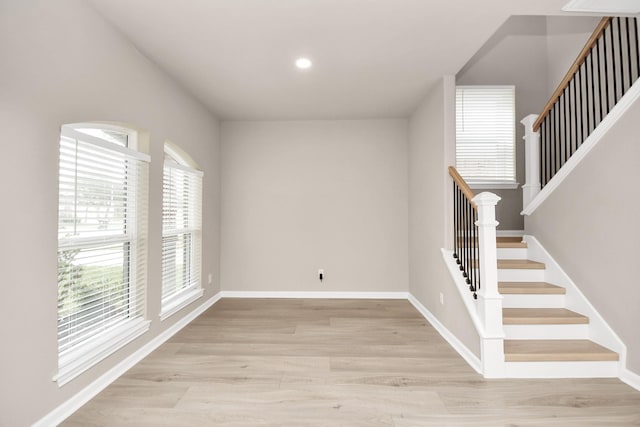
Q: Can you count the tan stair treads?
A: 5